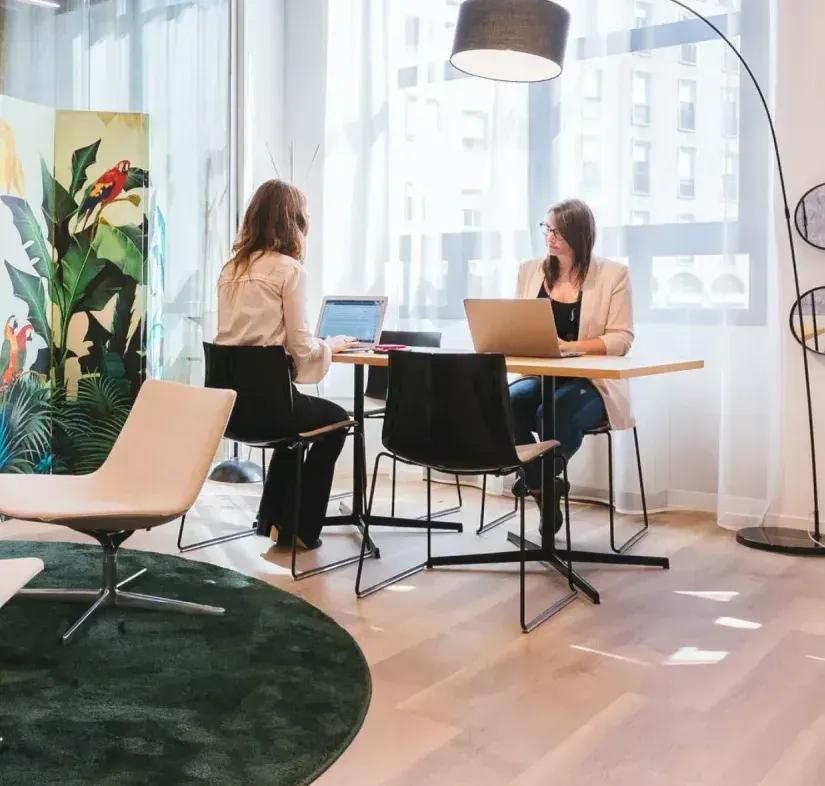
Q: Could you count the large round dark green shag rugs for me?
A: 1